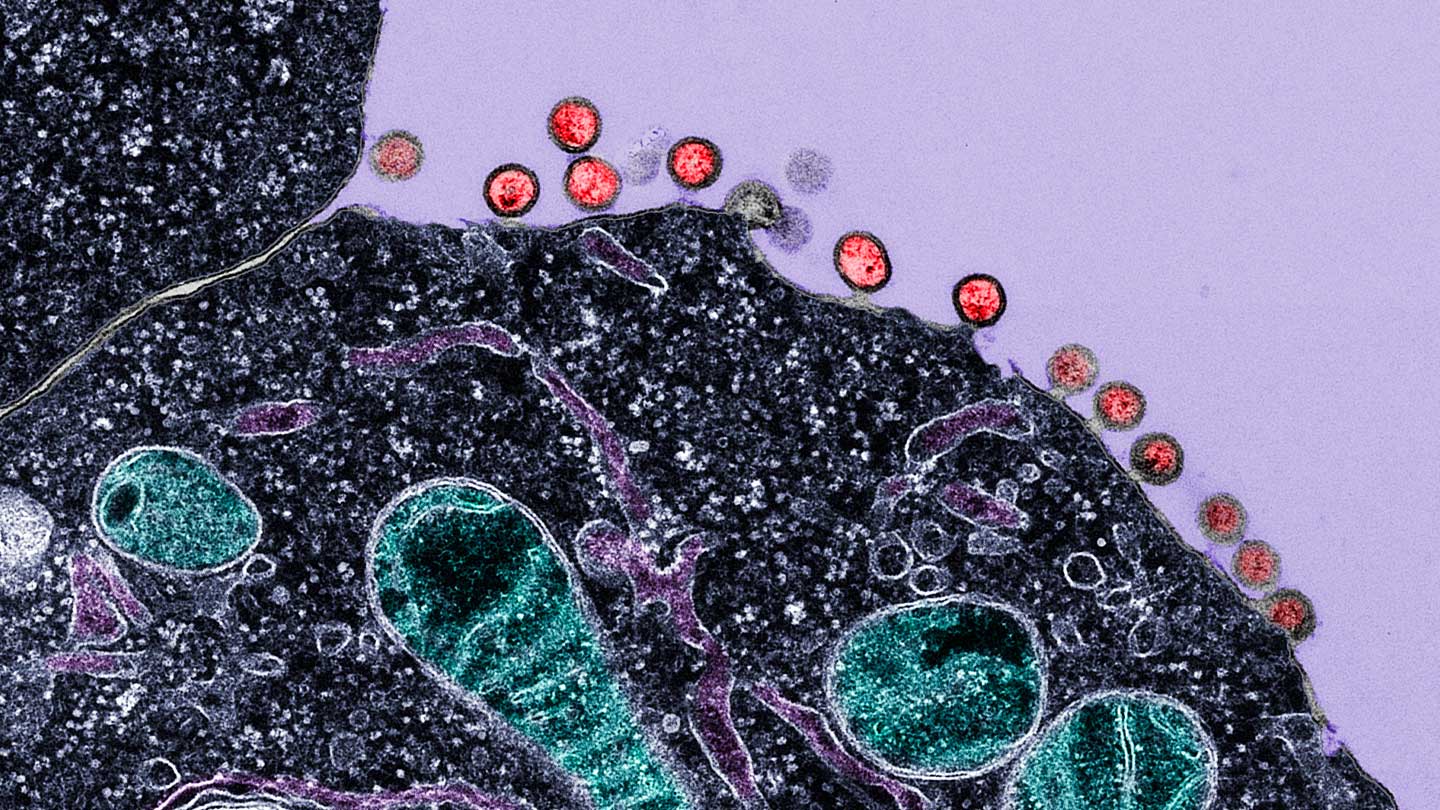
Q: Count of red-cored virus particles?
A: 13